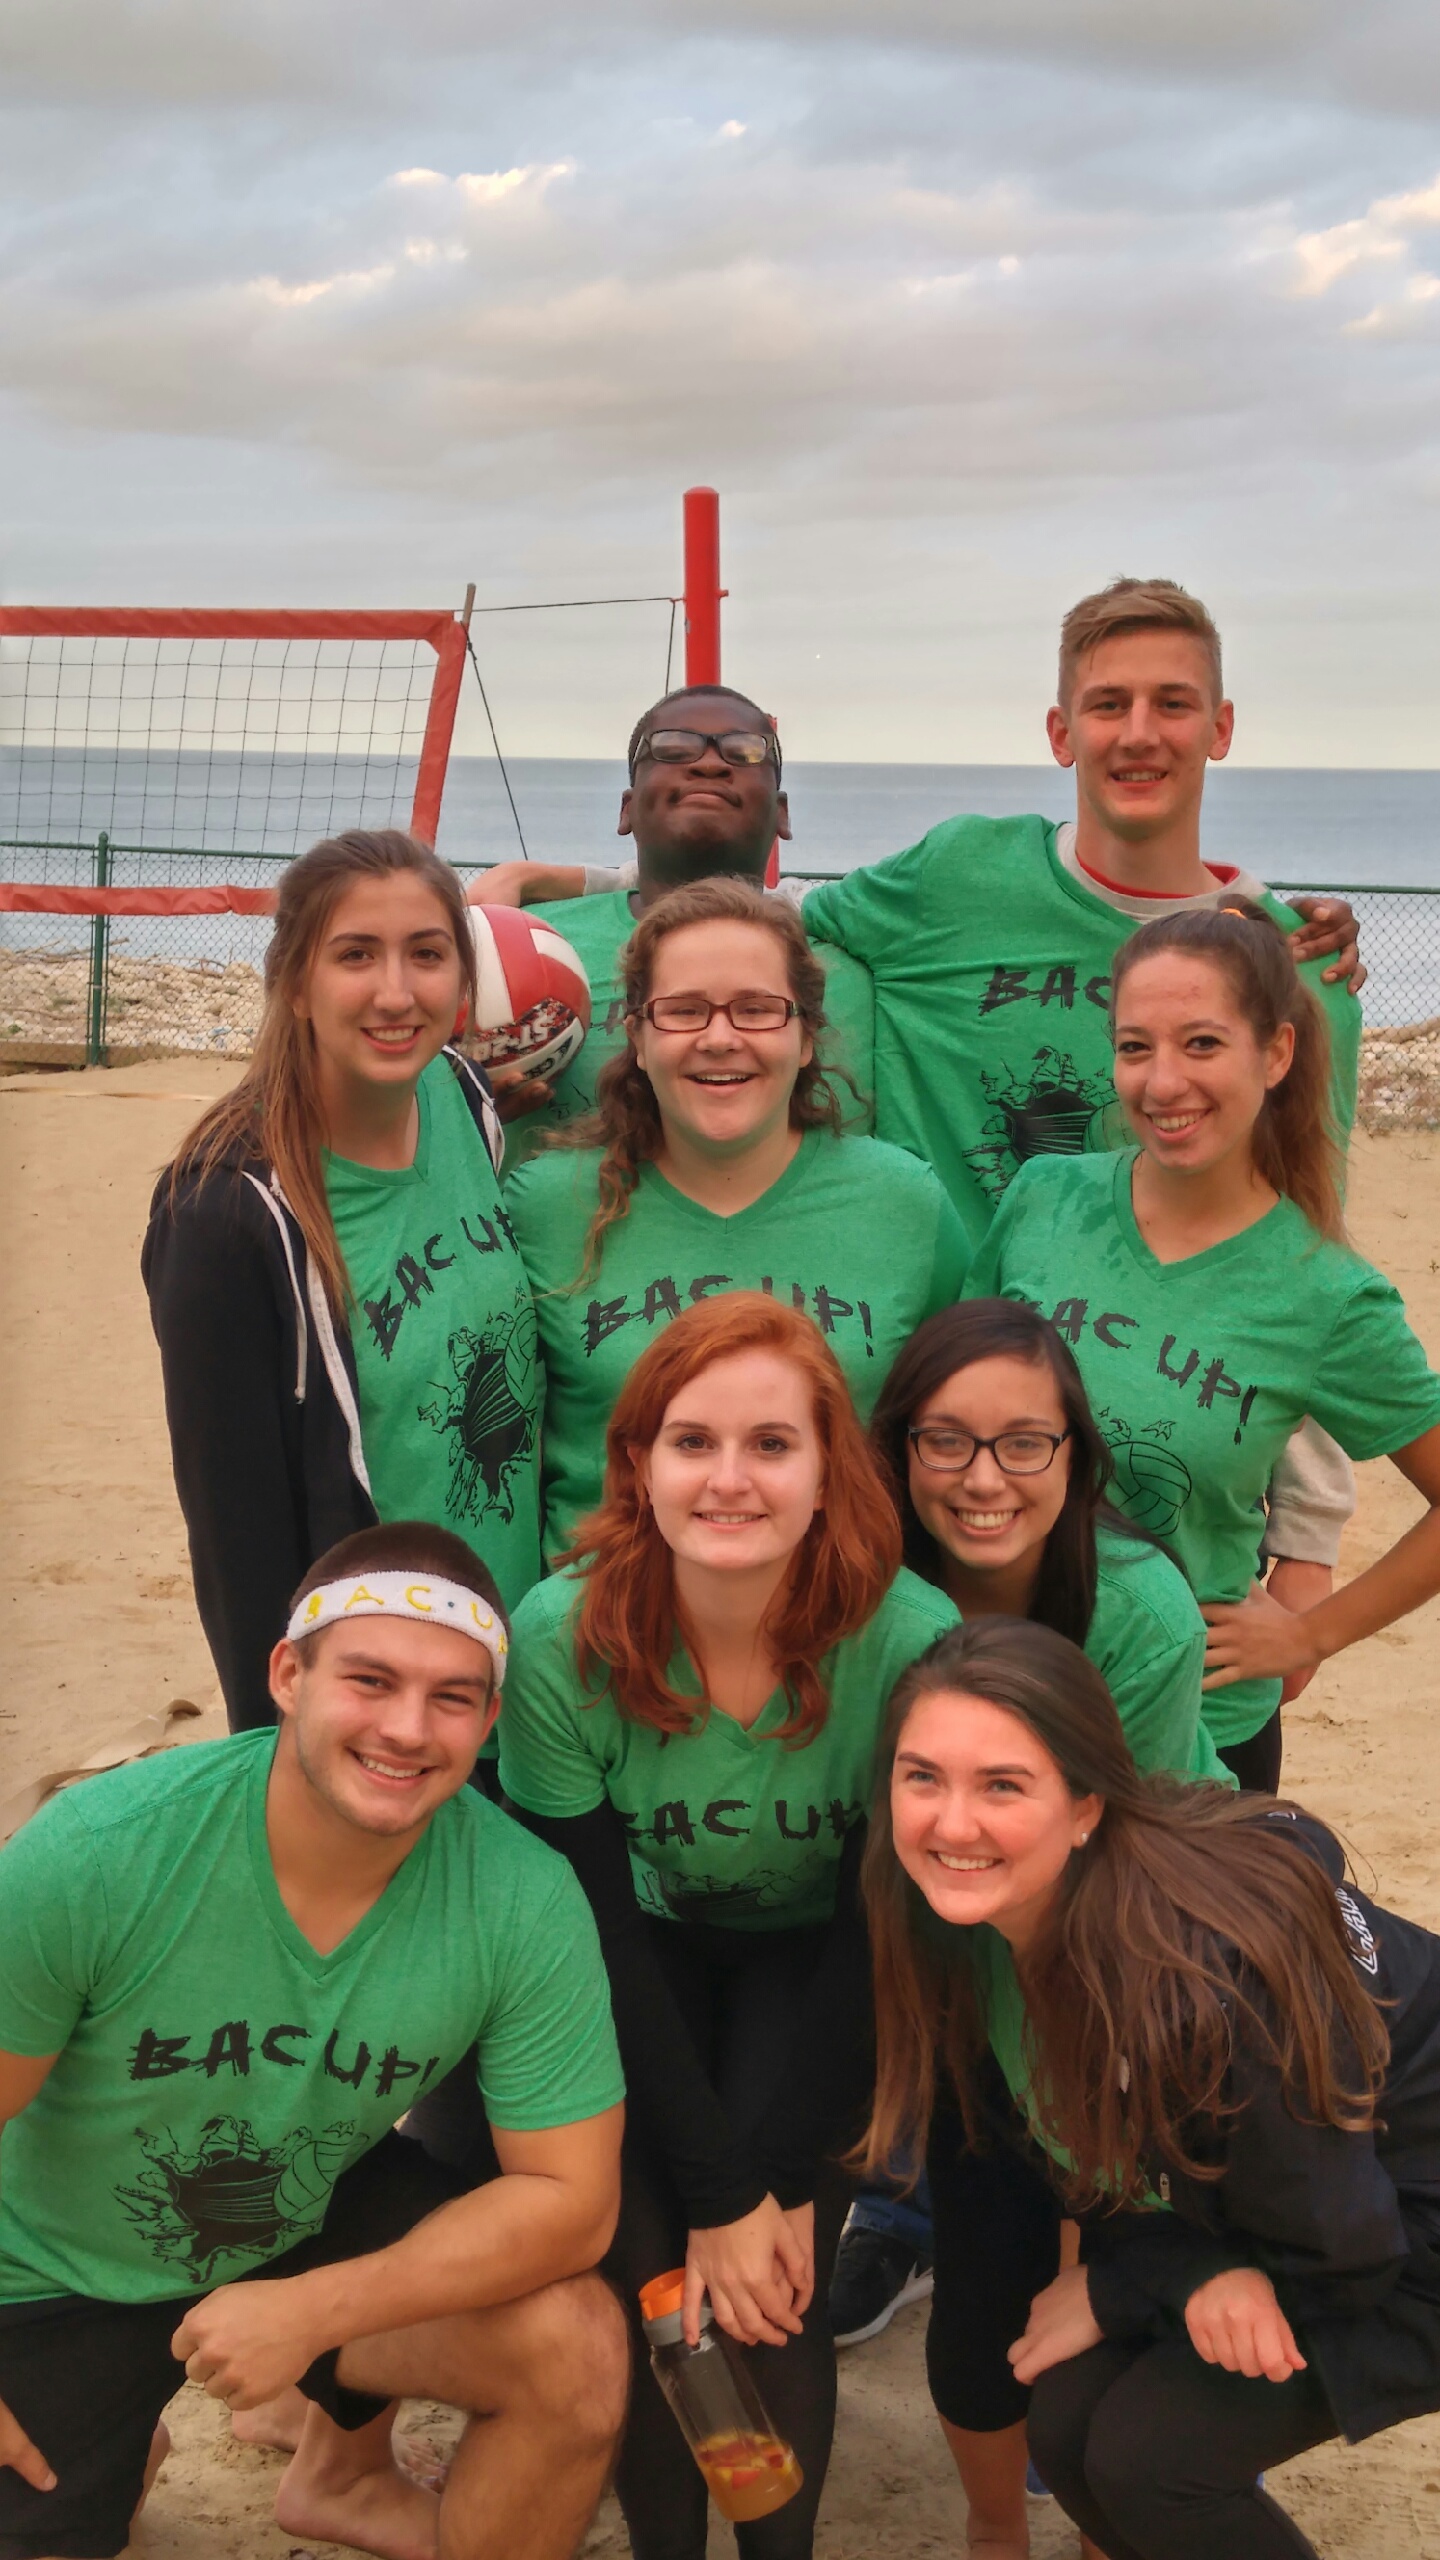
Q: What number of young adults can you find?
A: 9